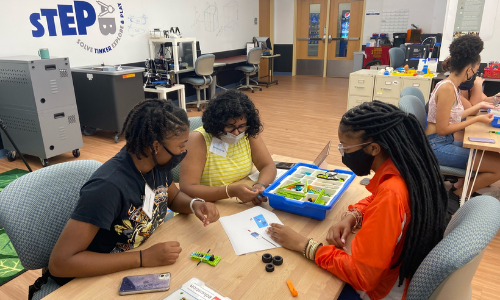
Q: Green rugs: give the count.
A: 1